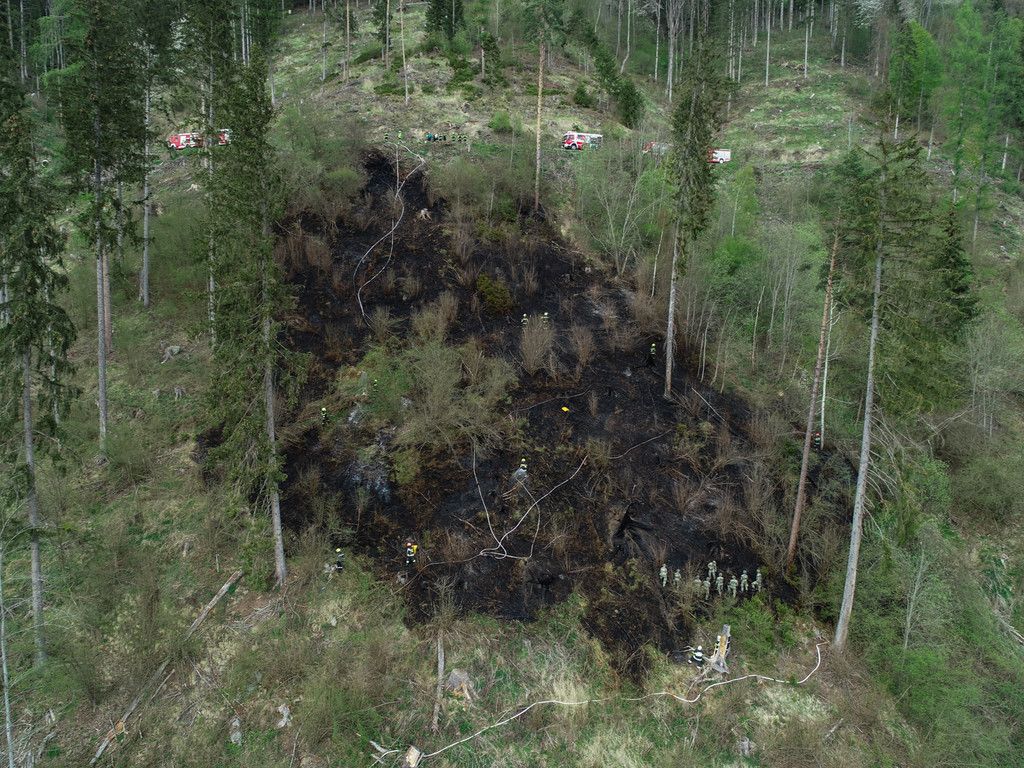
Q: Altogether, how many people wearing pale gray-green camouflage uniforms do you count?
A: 9